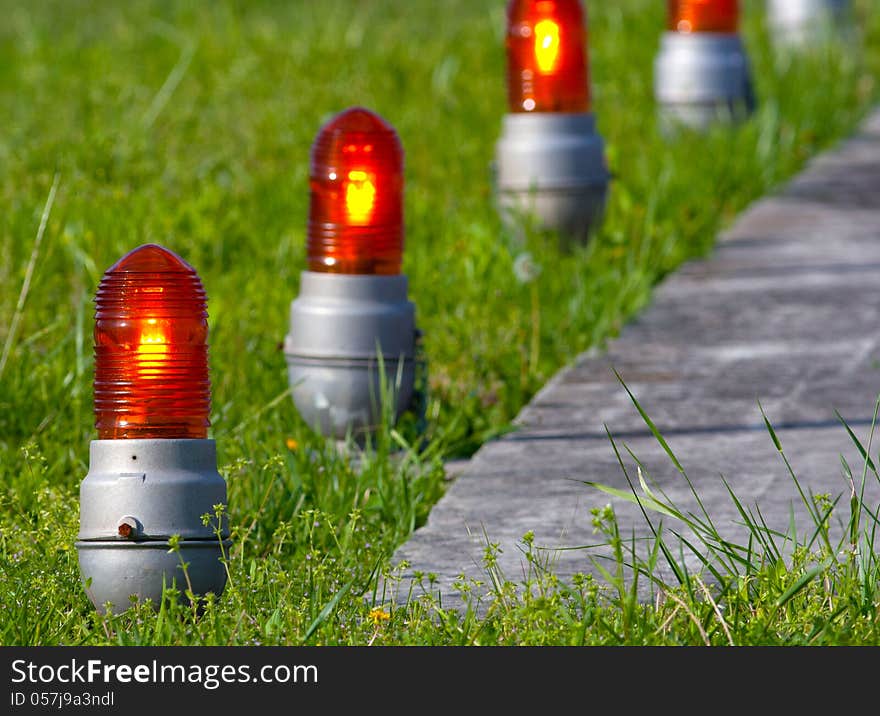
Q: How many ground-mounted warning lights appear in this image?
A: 5